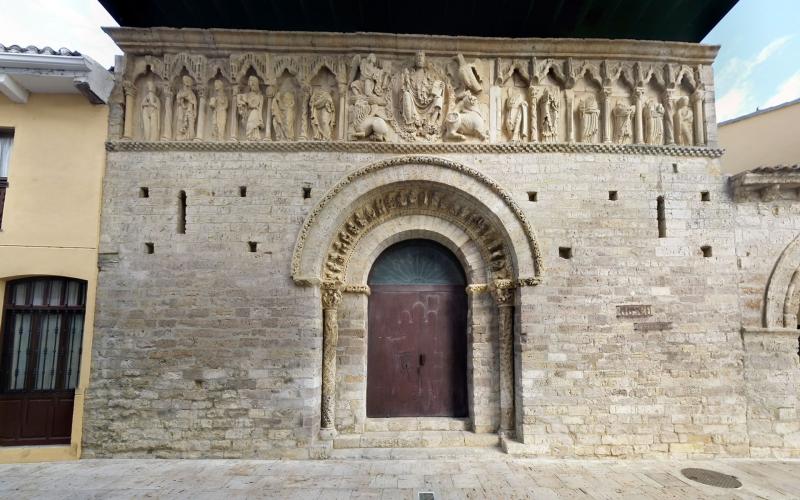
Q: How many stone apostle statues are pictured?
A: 12